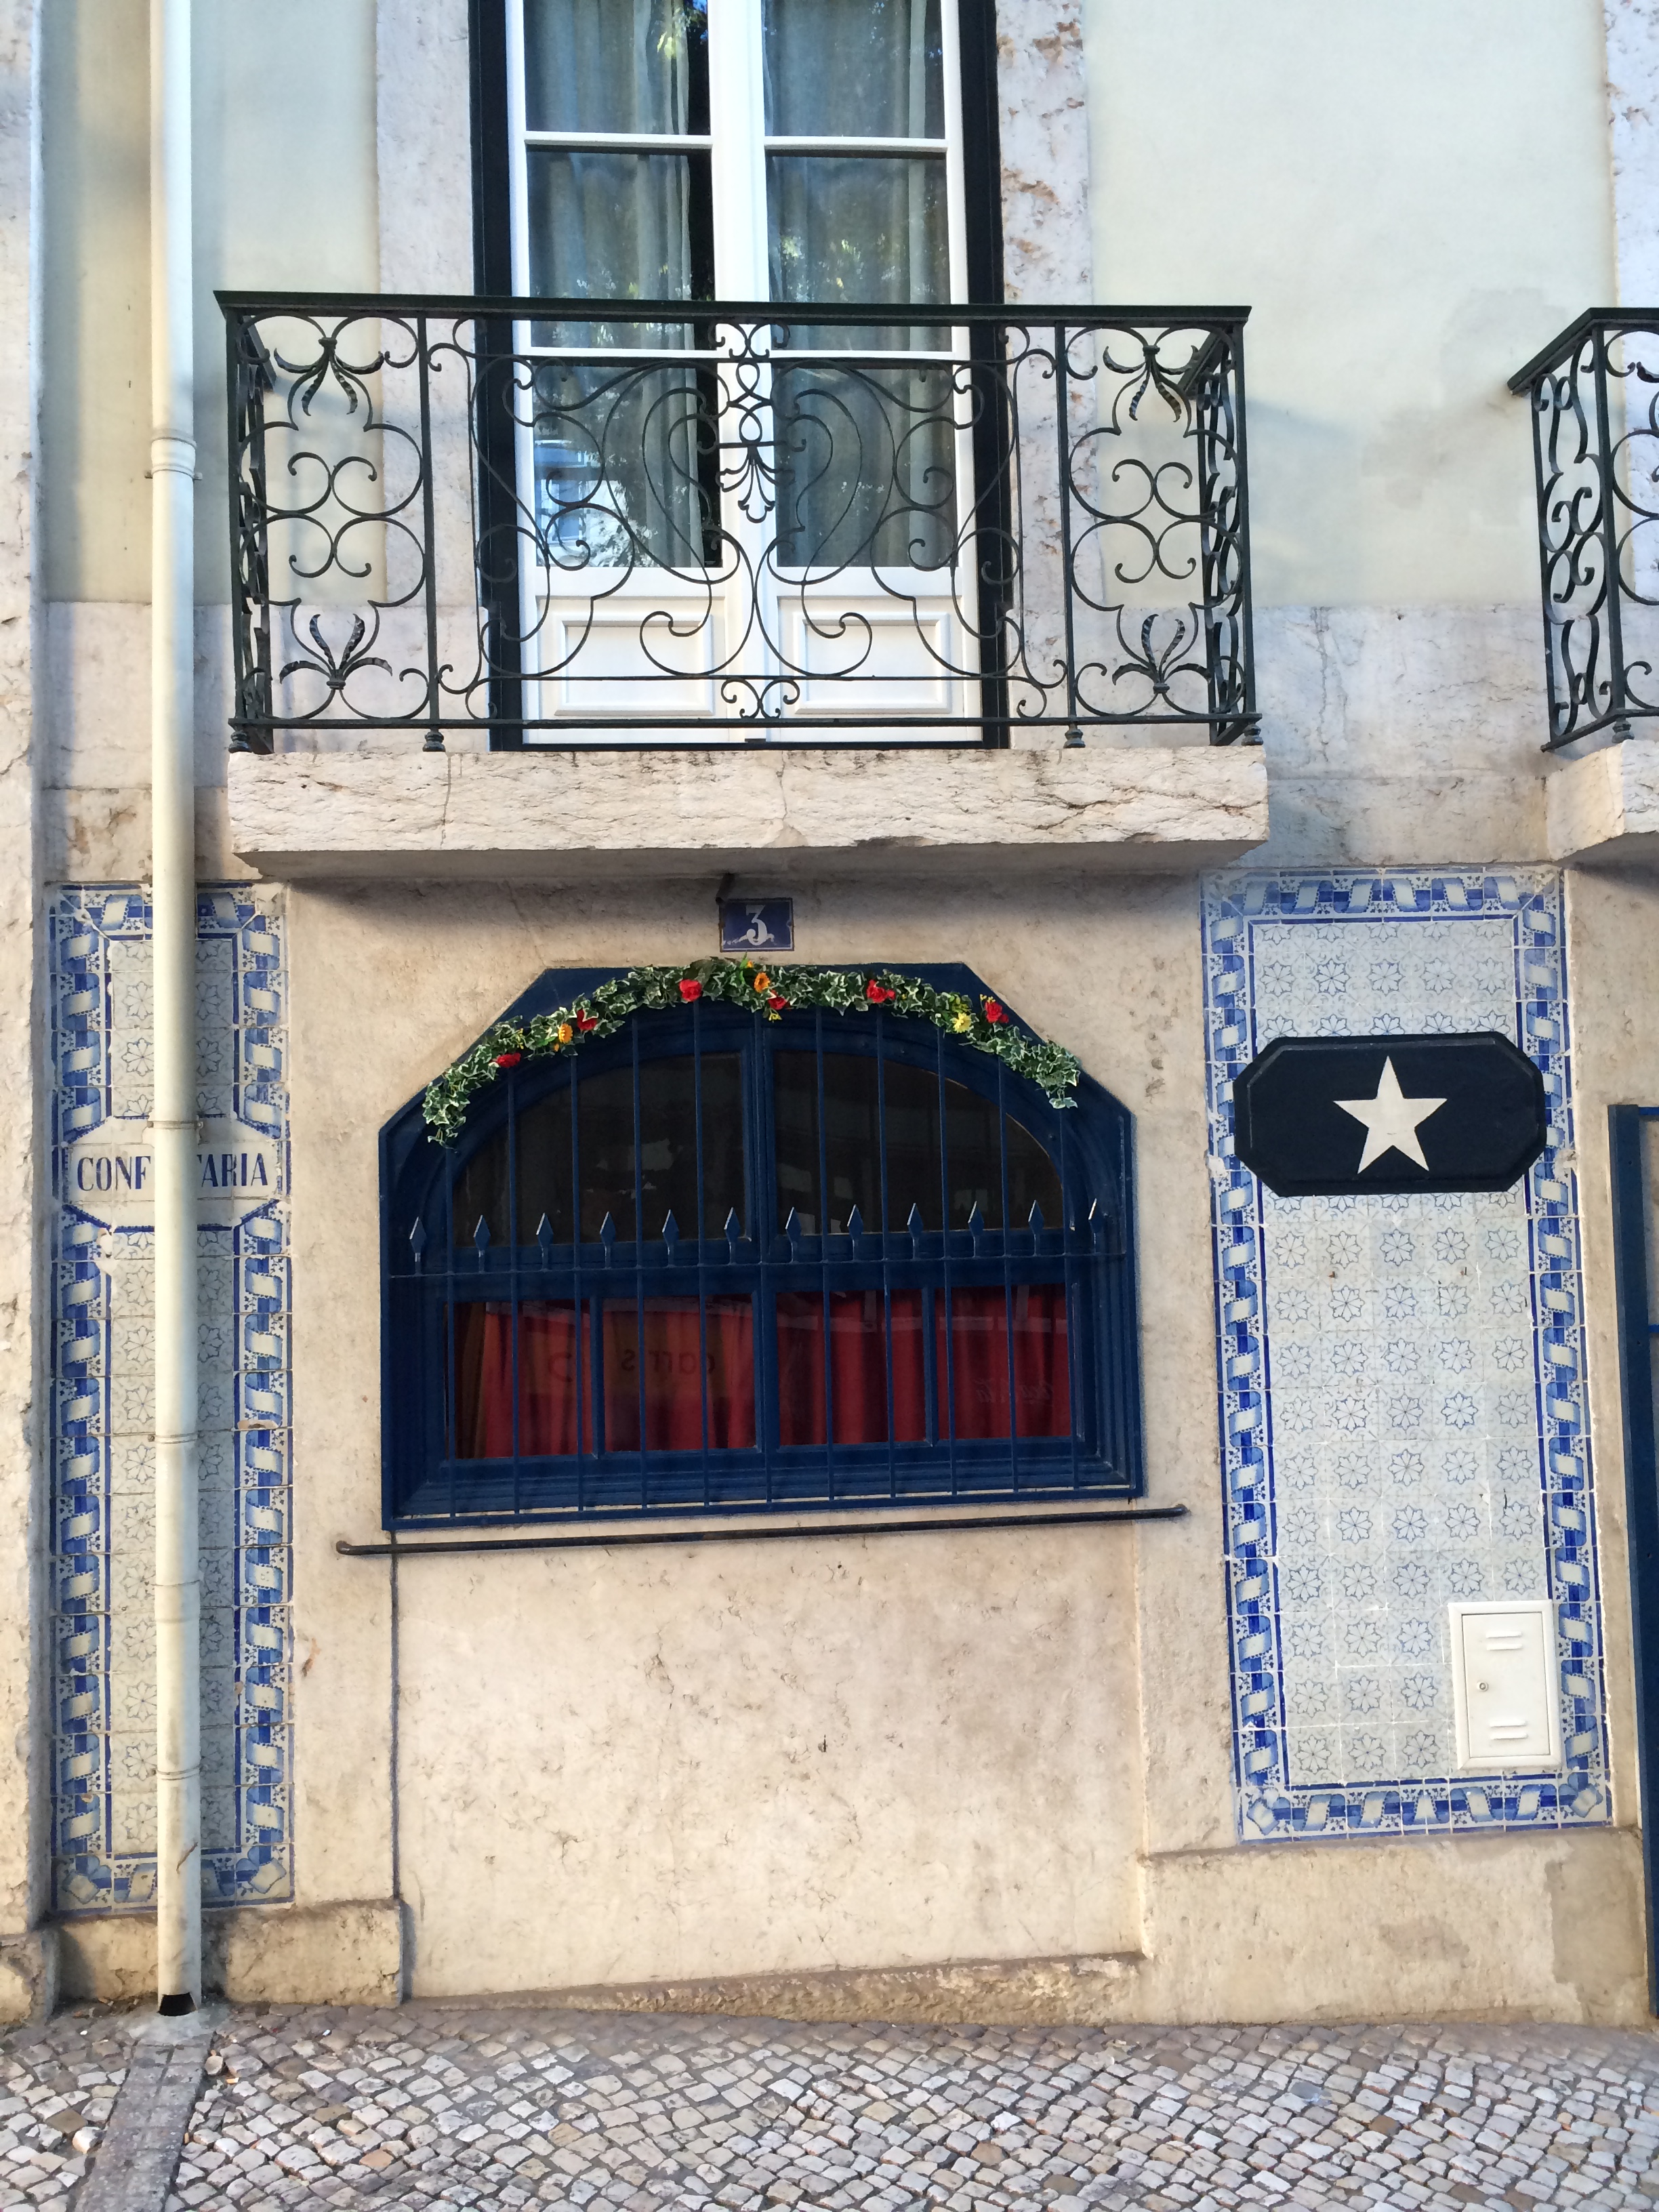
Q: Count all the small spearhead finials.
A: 12